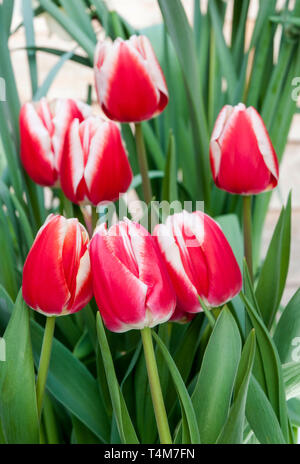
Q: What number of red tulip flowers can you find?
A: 7